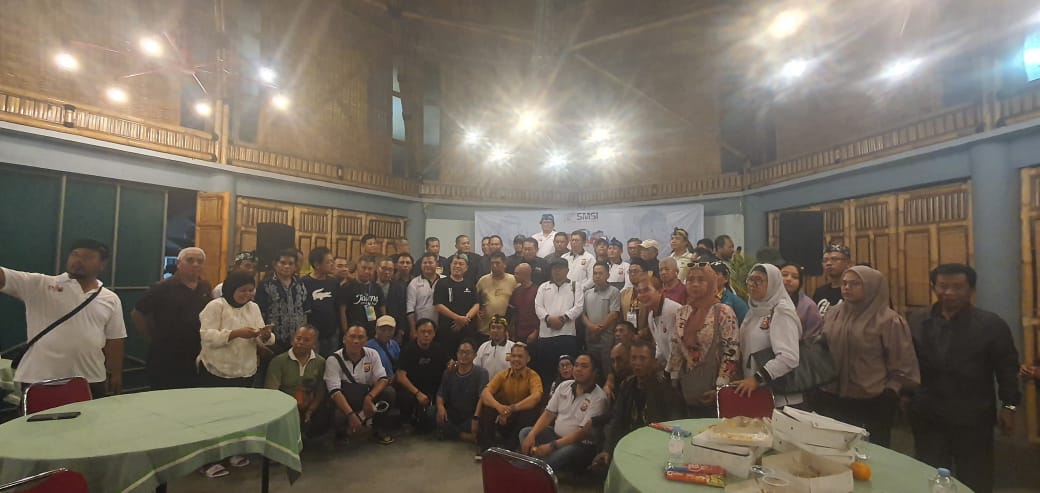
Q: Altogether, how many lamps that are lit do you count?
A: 15